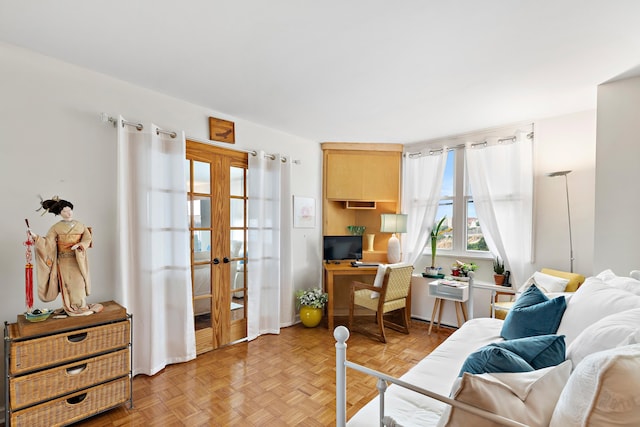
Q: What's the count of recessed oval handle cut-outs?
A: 3